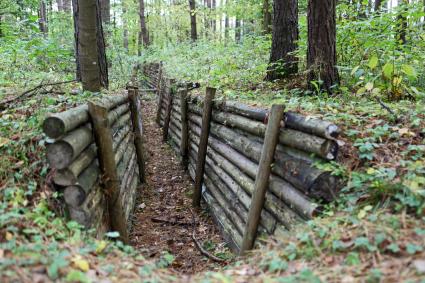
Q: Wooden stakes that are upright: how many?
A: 7